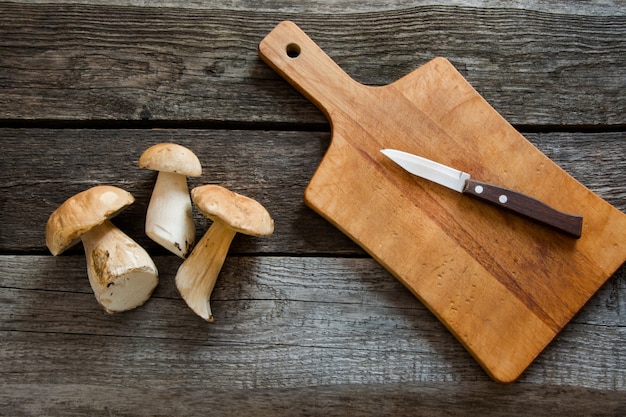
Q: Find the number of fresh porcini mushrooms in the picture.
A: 3